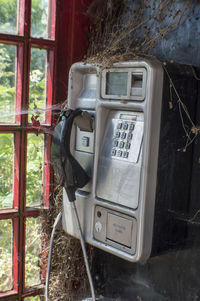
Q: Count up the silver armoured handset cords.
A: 1